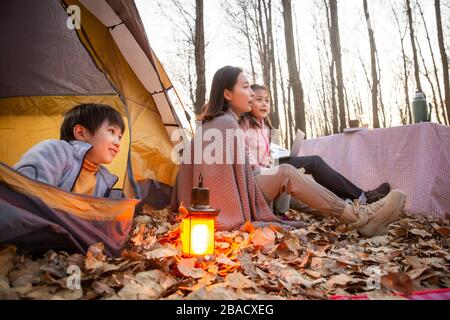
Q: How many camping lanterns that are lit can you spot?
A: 1